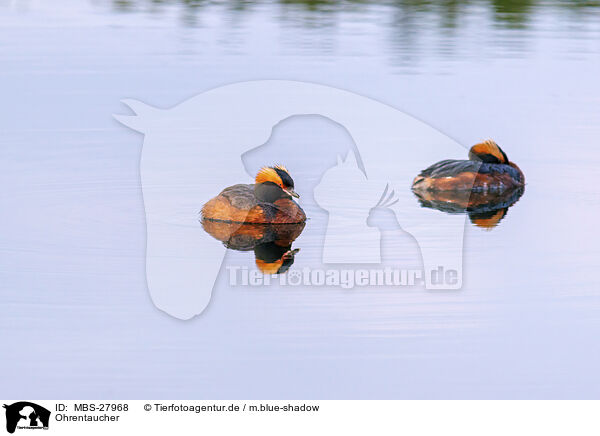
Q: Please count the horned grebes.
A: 2